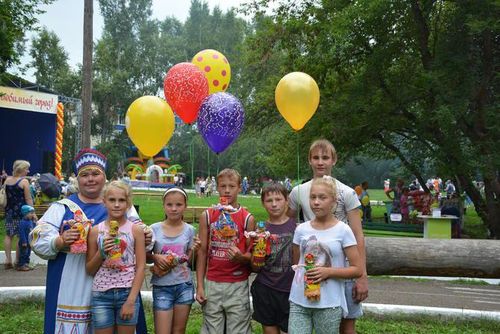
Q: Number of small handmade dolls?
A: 6